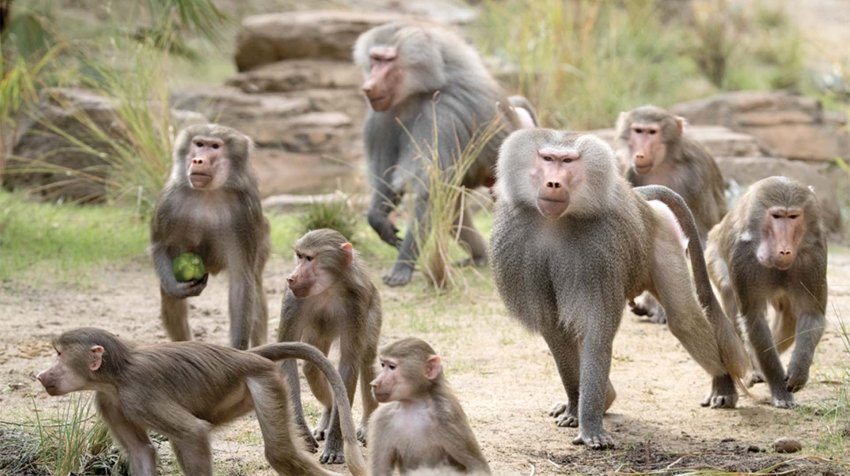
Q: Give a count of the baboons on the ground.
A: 8